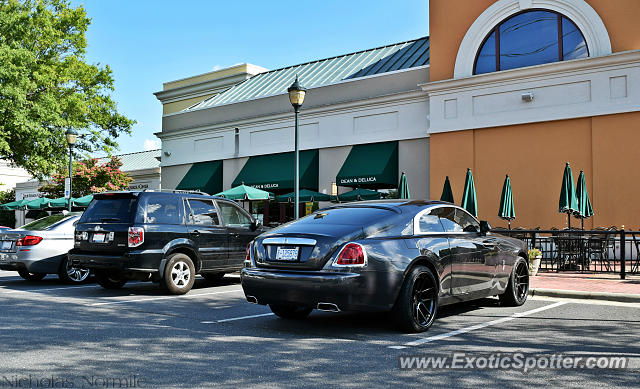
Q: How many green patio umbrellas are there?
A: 13